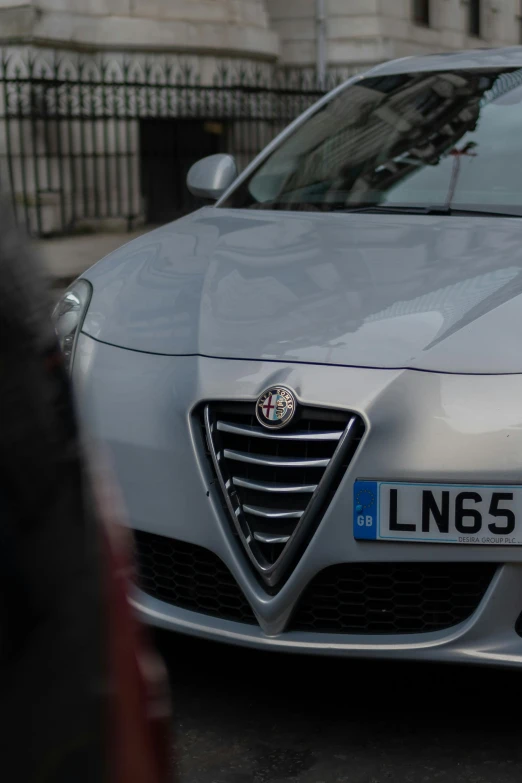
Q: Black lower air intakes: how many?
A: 2